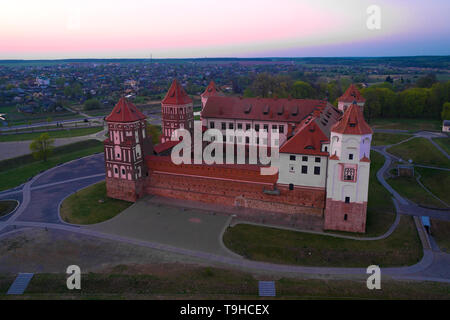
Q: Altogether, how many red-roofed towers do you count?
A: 5